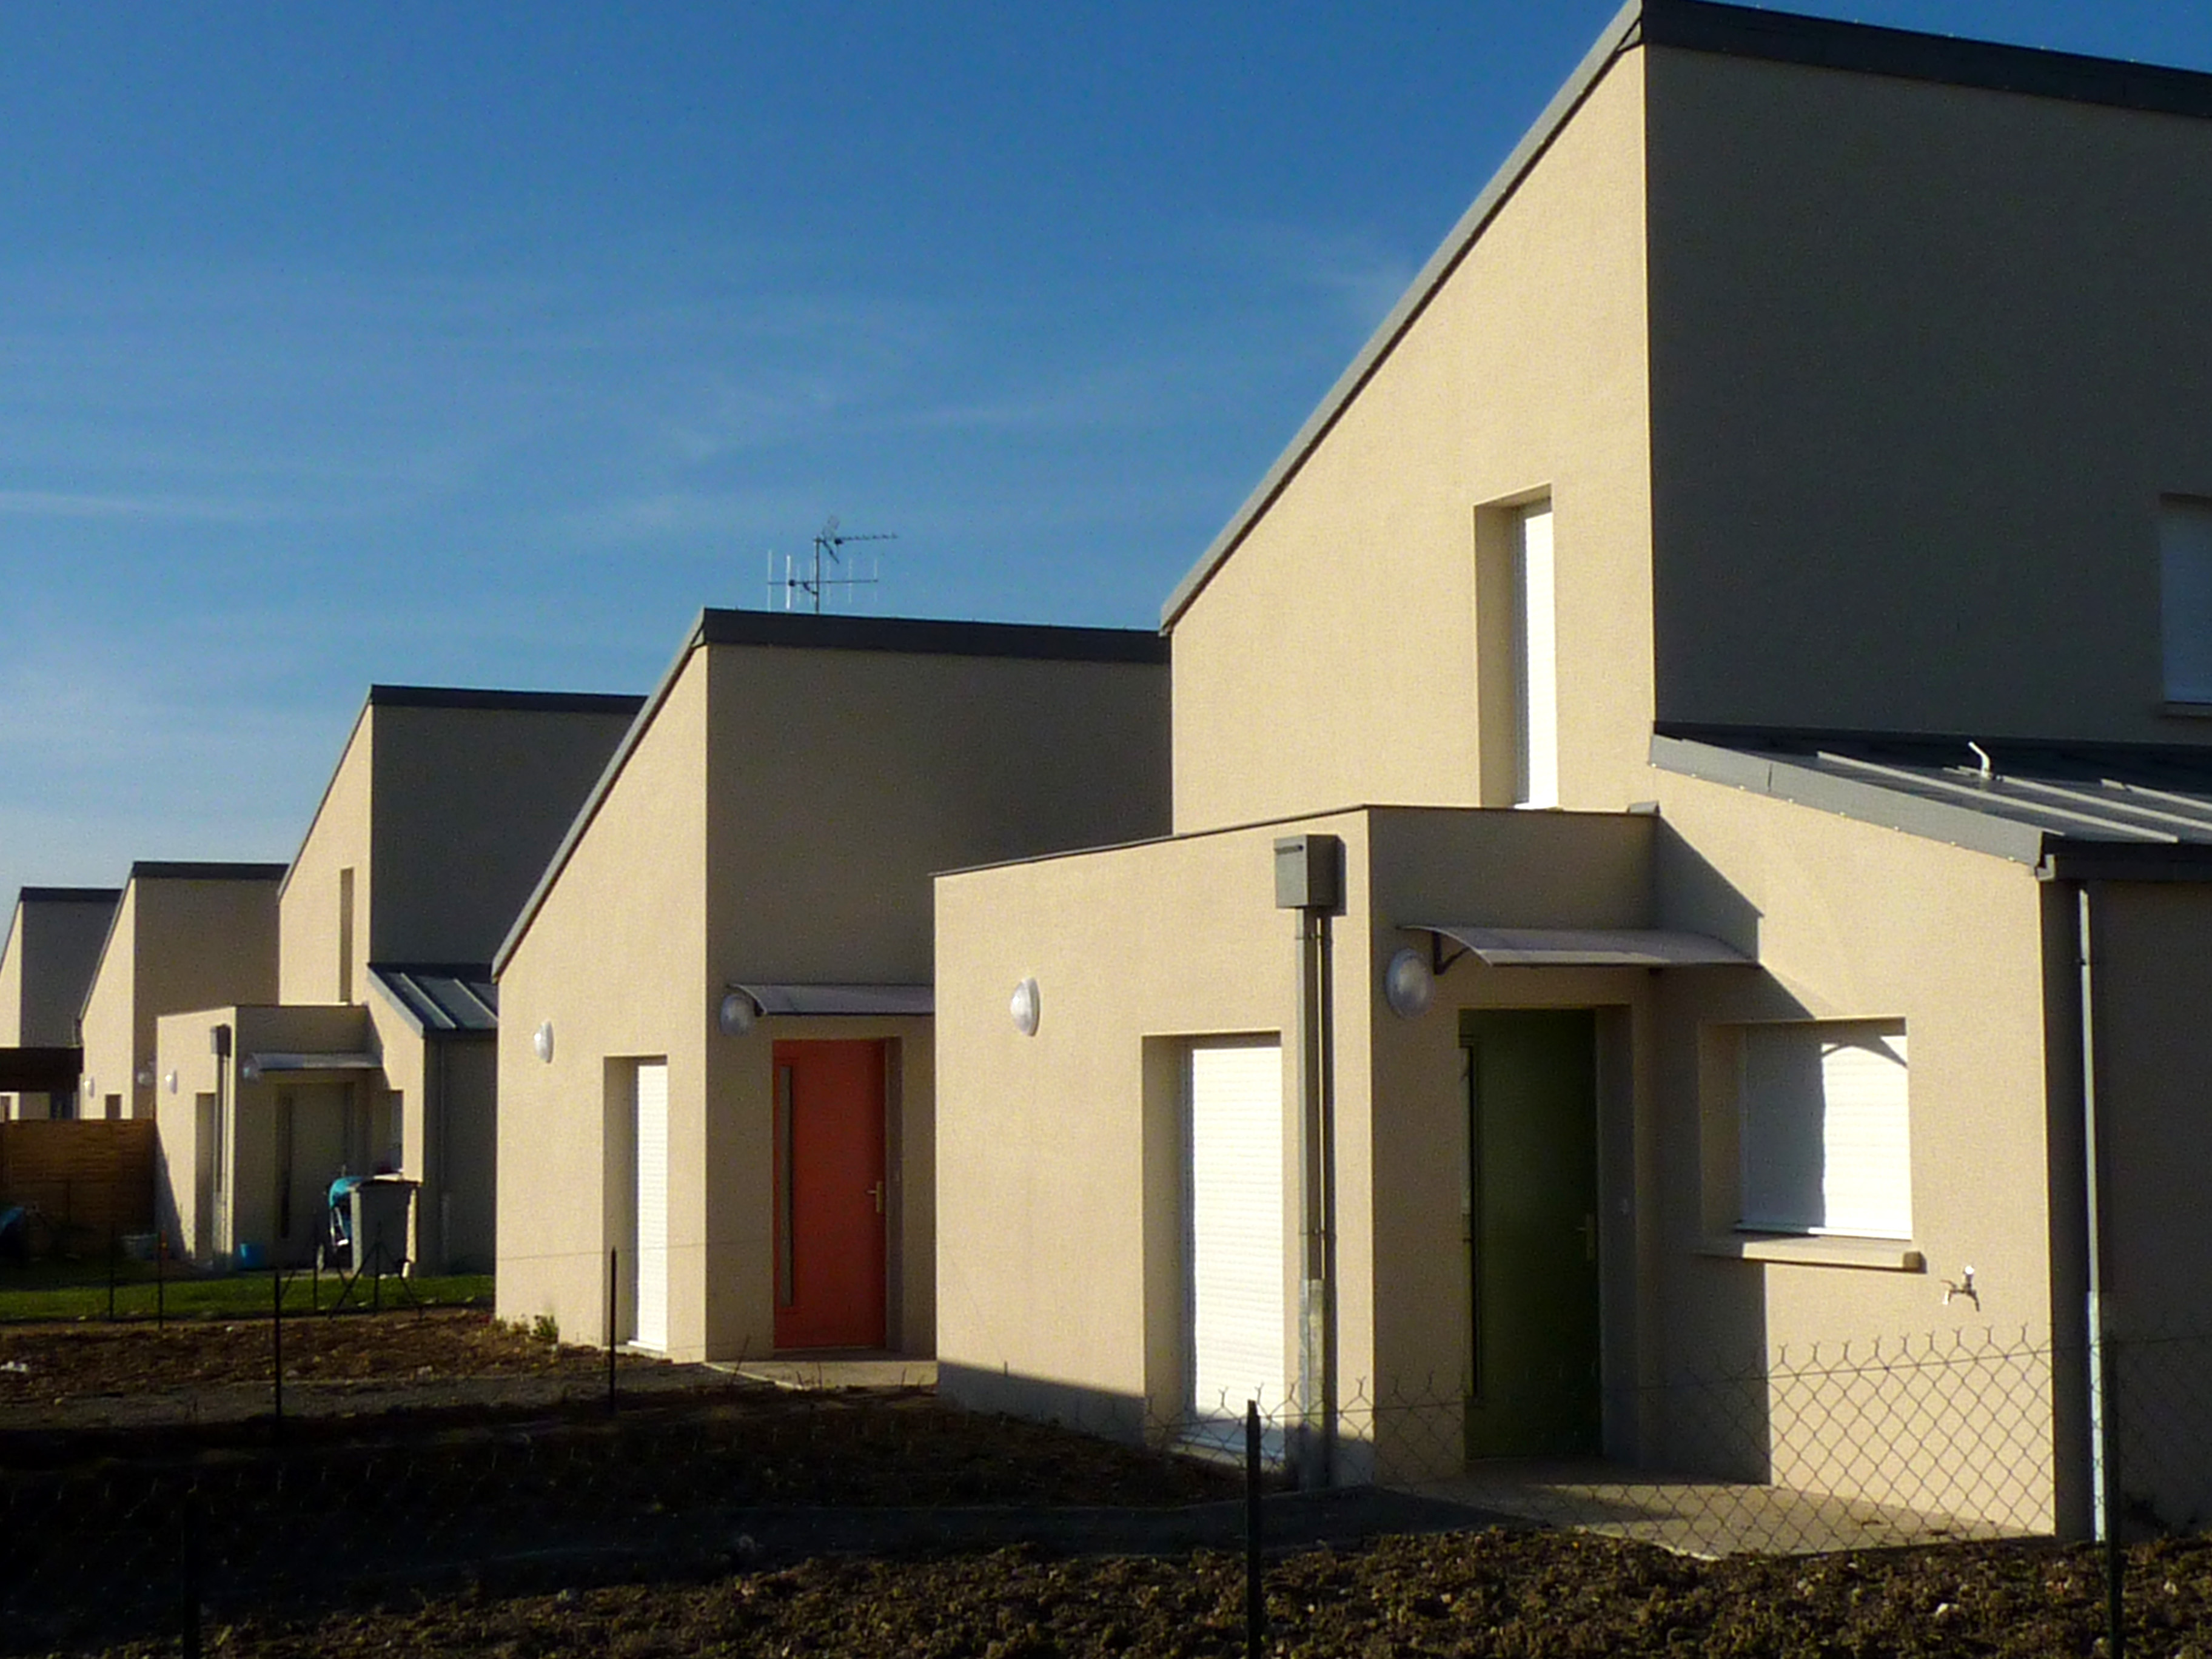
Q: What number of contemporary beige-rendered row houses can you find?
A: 5